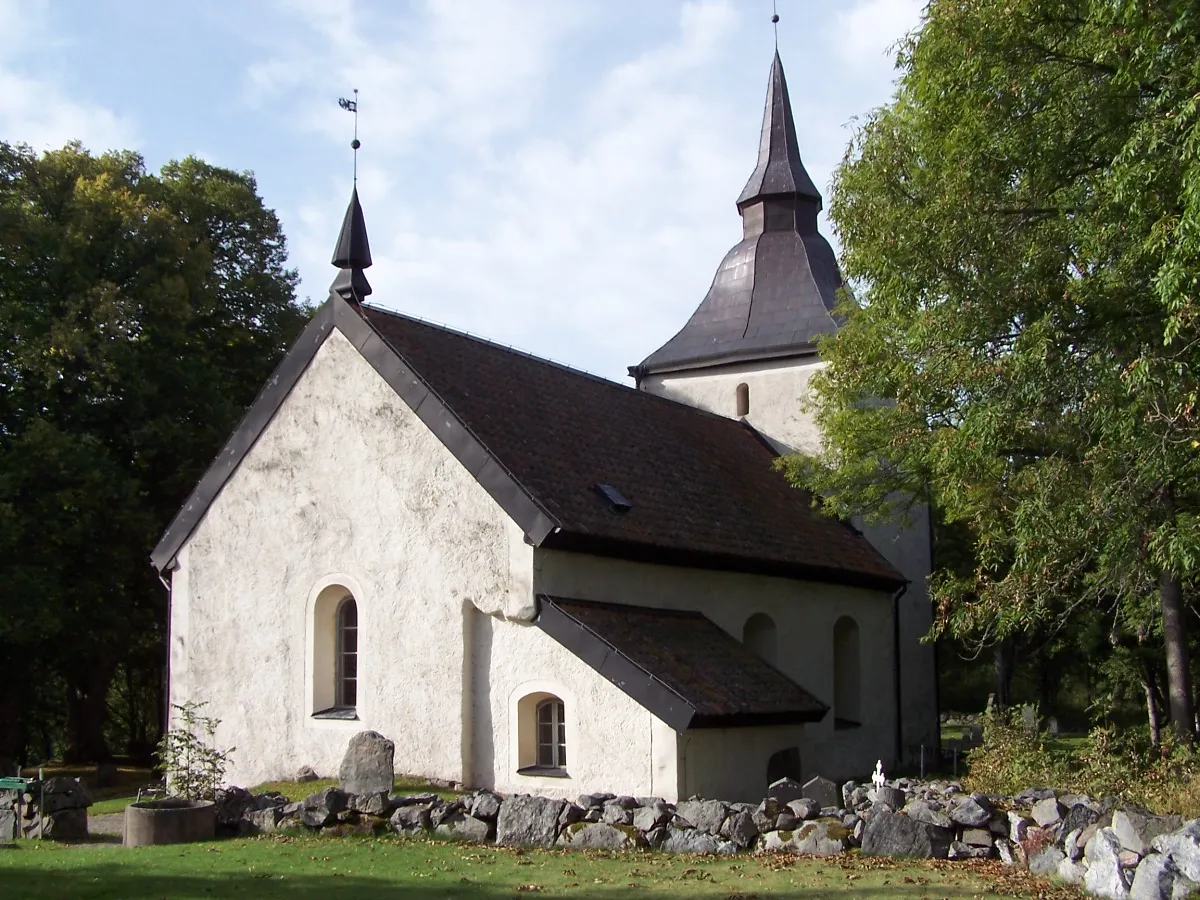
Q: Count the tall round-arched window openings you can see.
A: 3